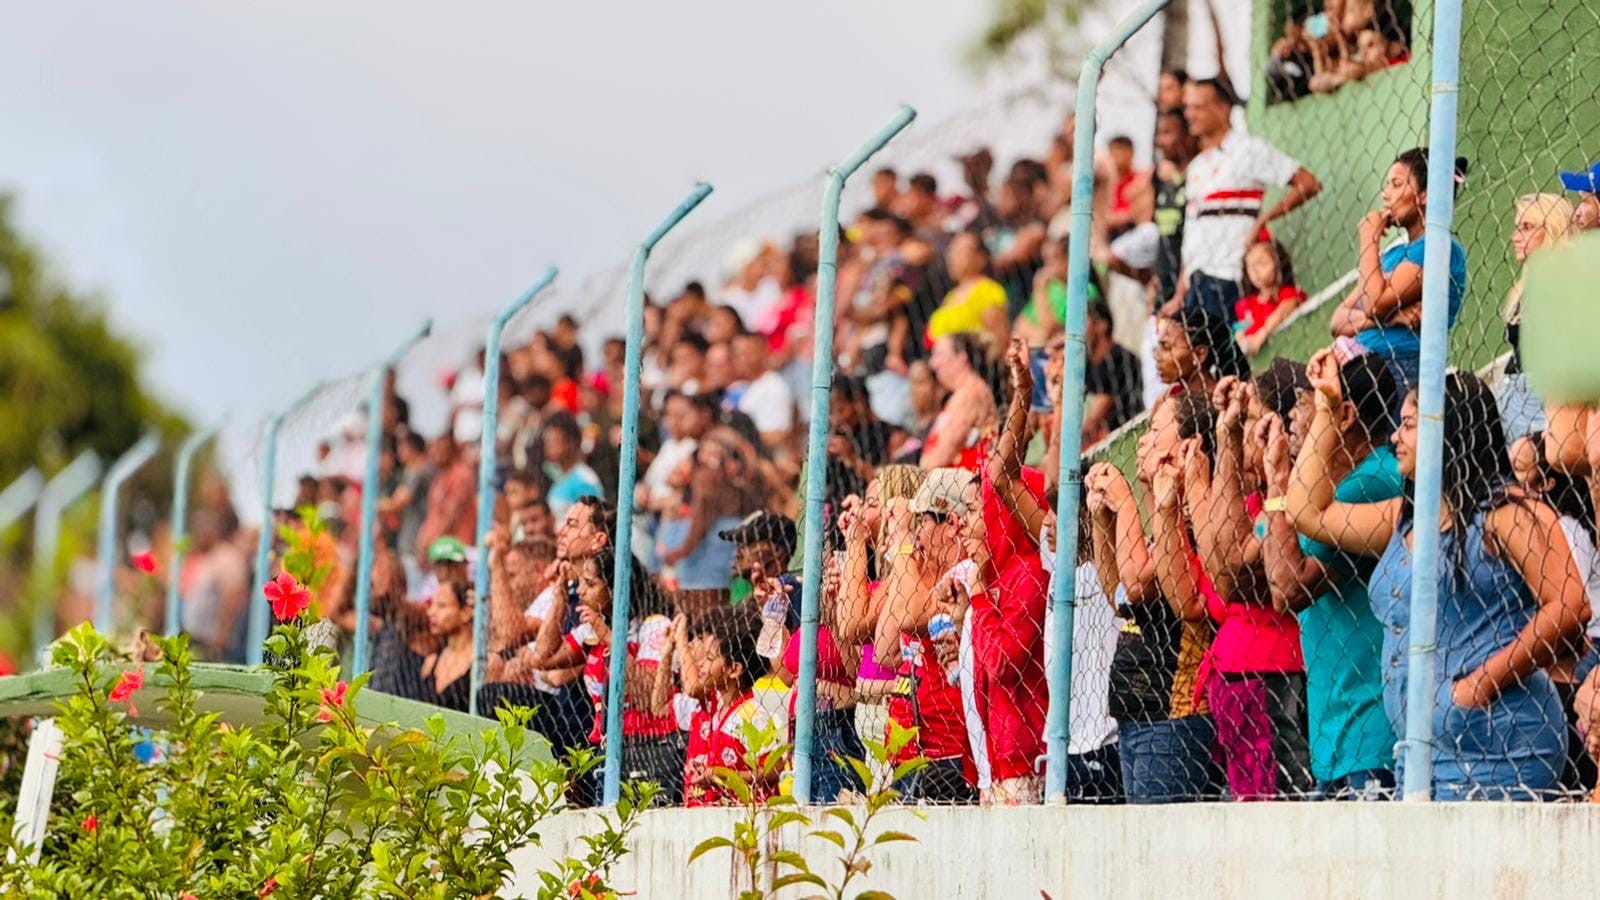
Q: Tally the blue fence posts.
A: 11